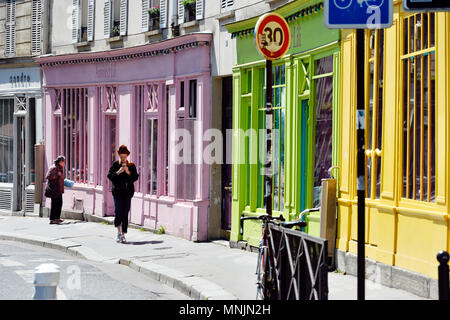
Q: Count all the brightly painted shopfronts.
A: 3